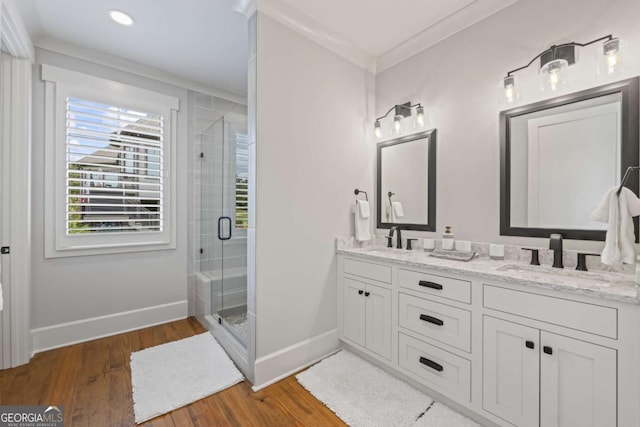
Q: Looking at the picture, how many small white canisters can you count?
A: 3